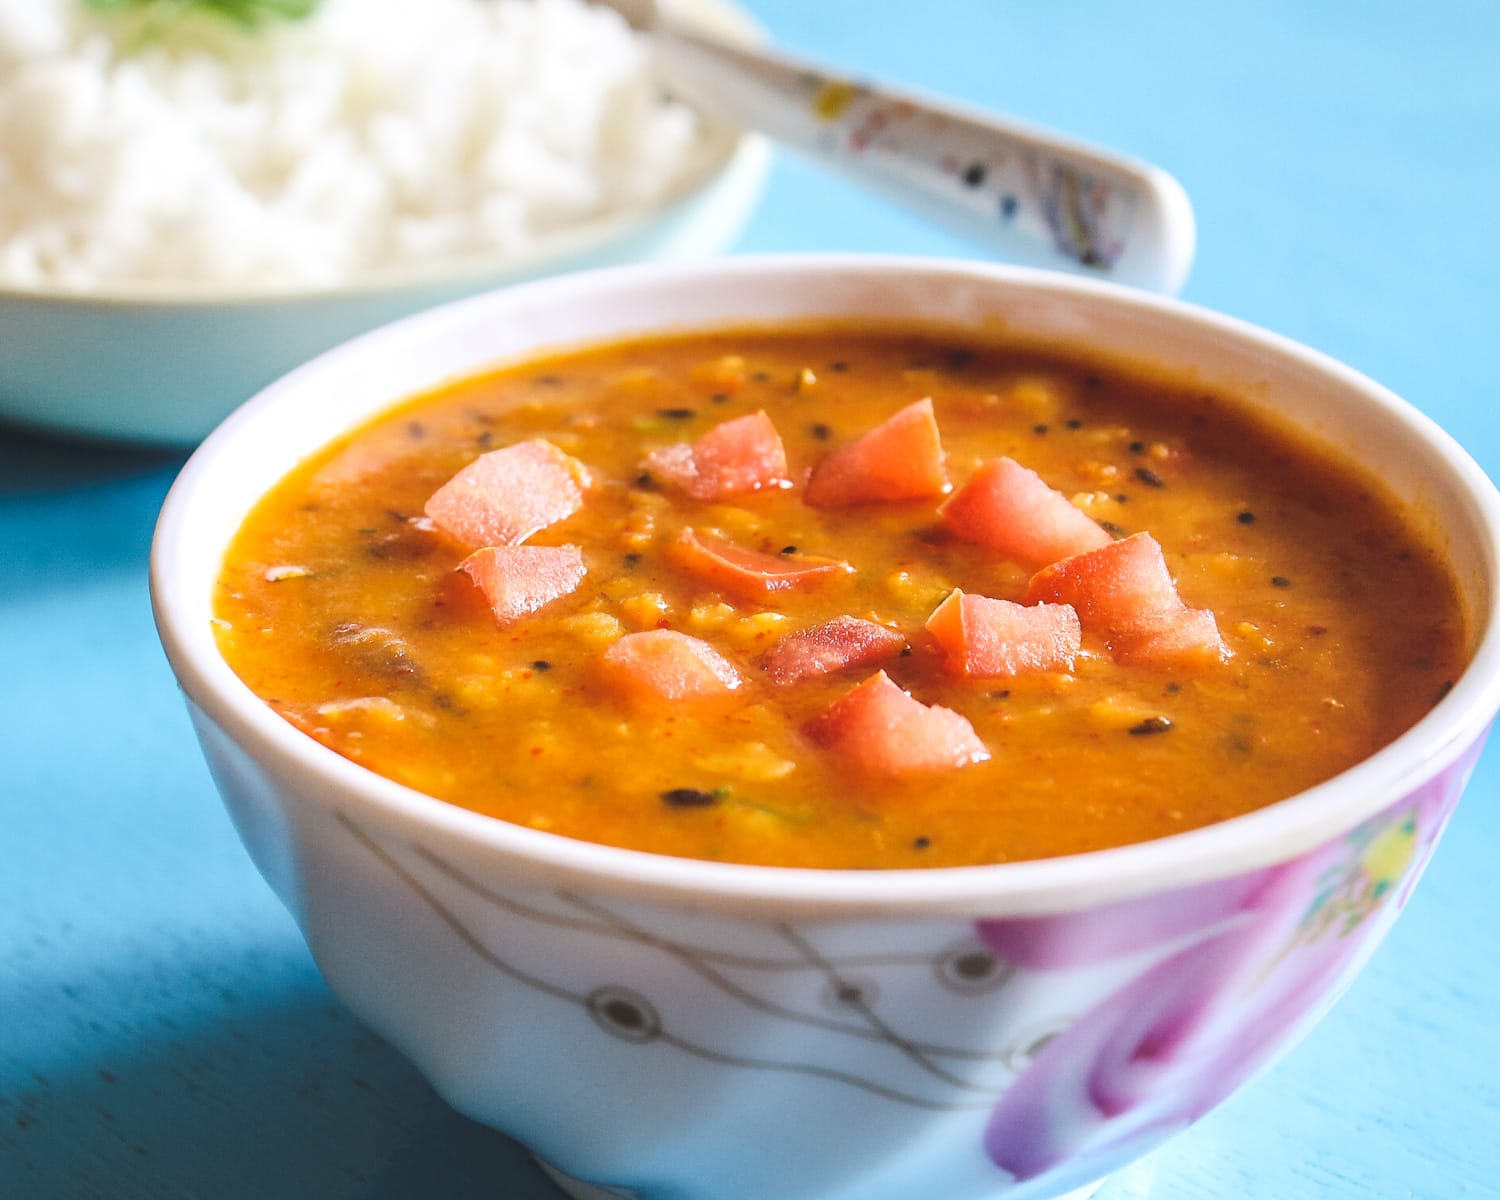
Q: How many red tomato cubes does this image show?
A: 11